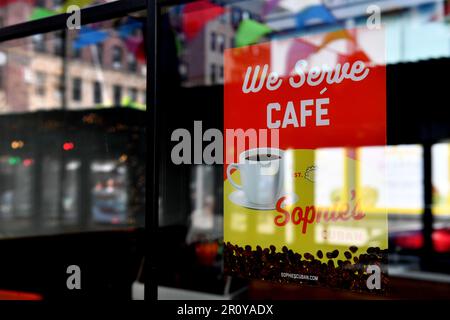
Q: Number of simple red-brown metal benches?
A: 0